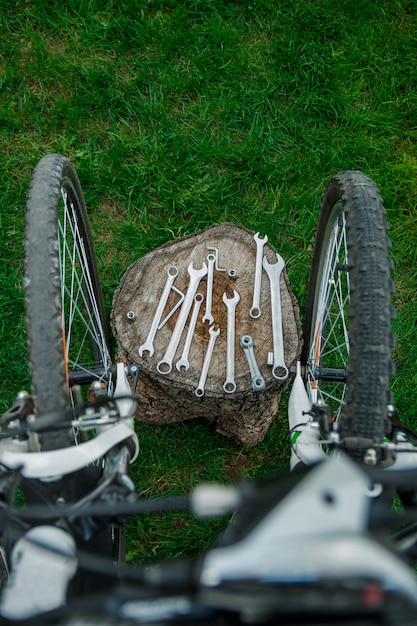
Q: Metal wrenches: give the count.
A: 9